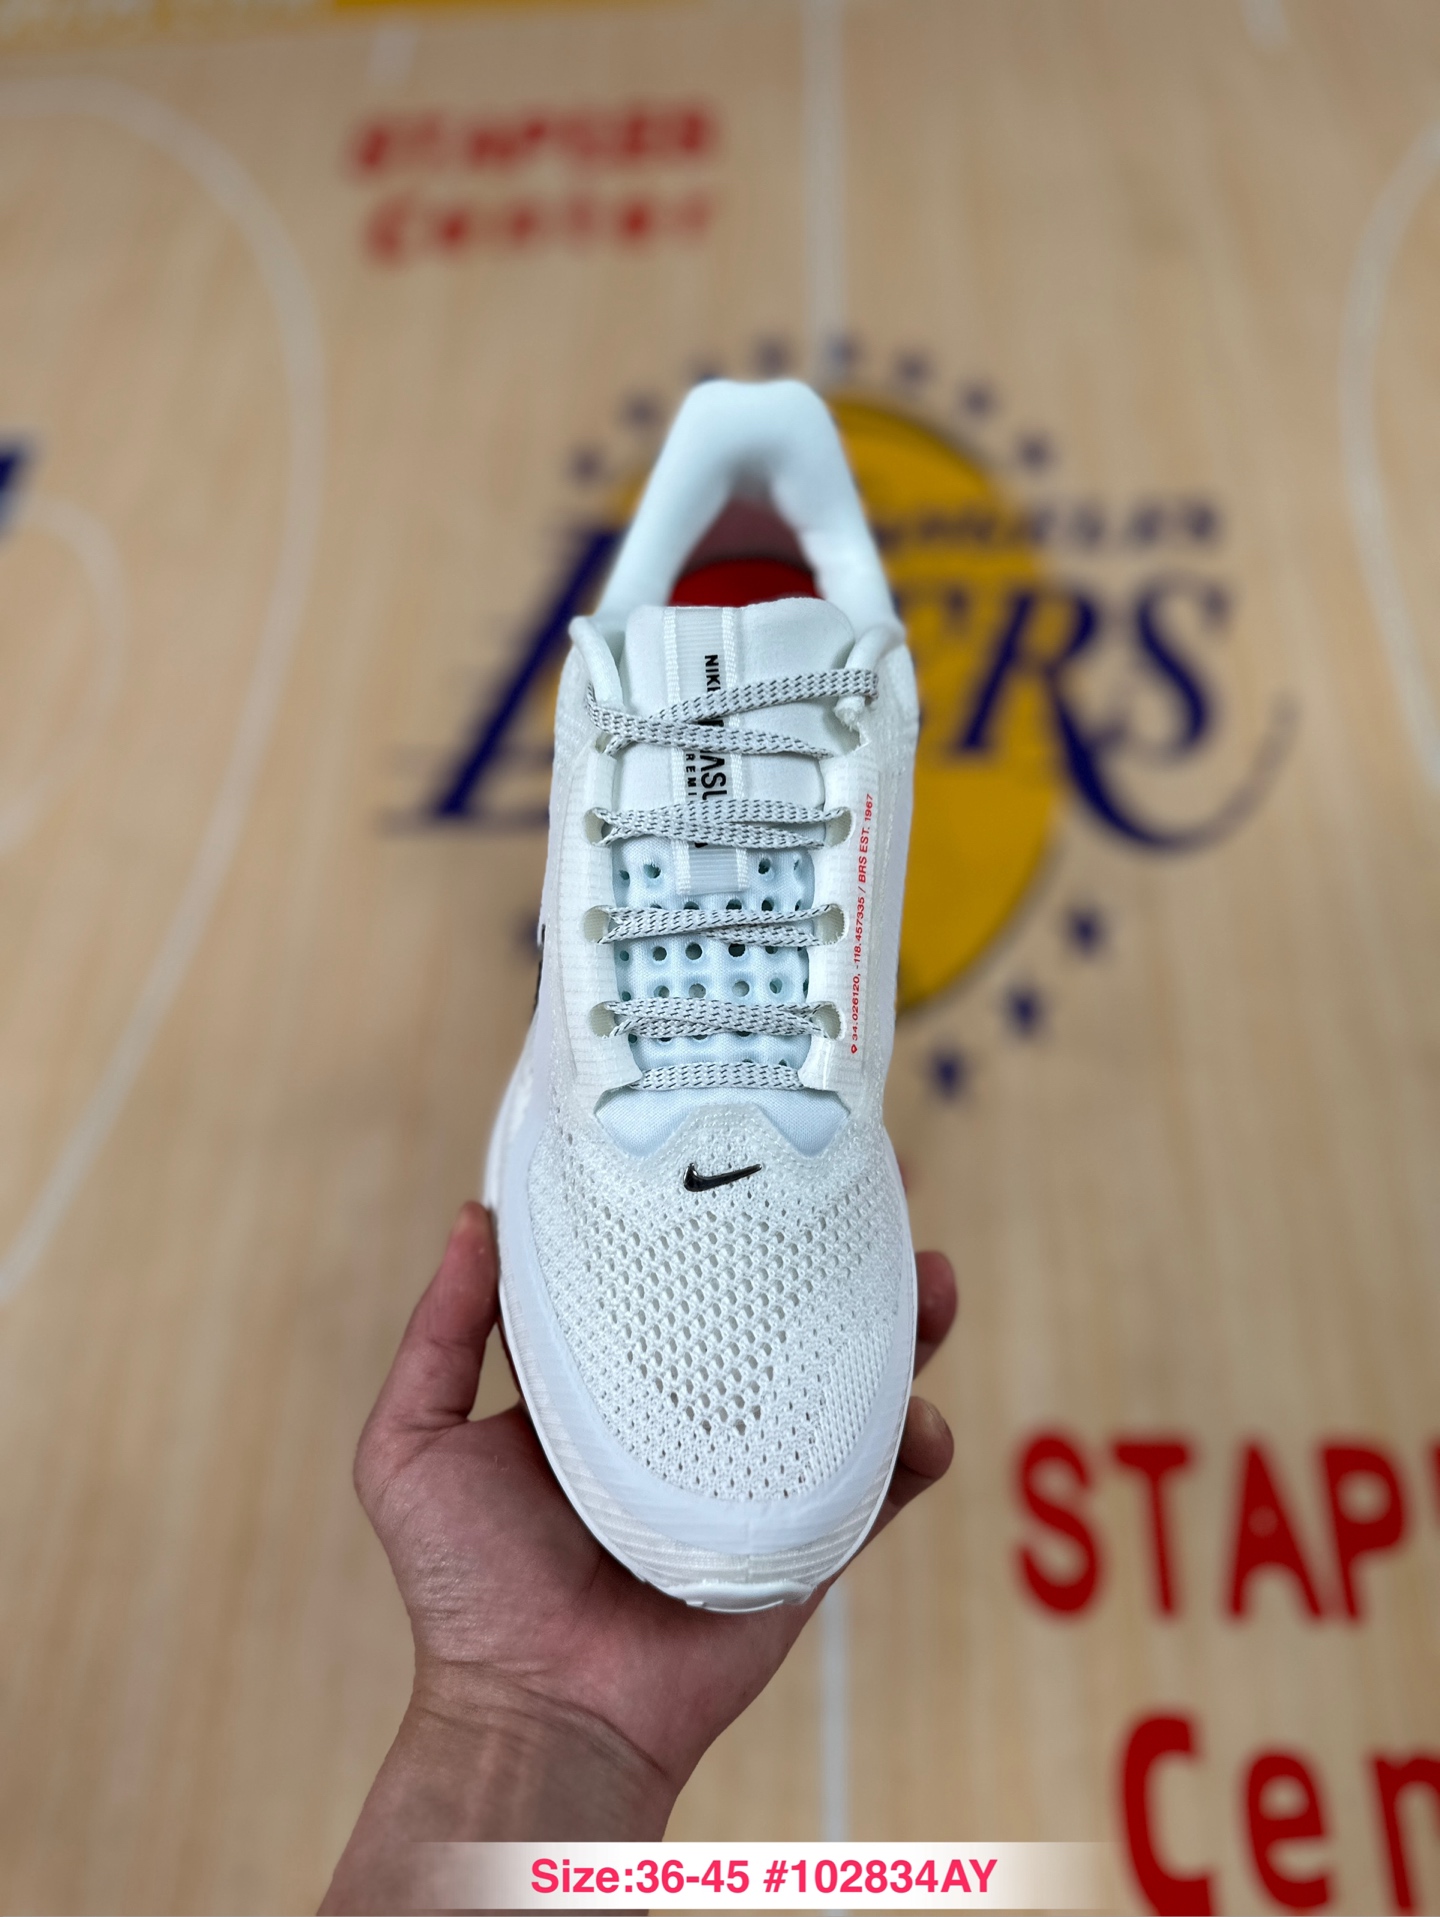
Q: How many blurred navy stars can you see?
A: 12